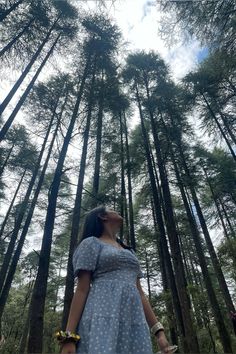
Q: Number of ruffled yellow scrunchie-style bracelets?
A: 1